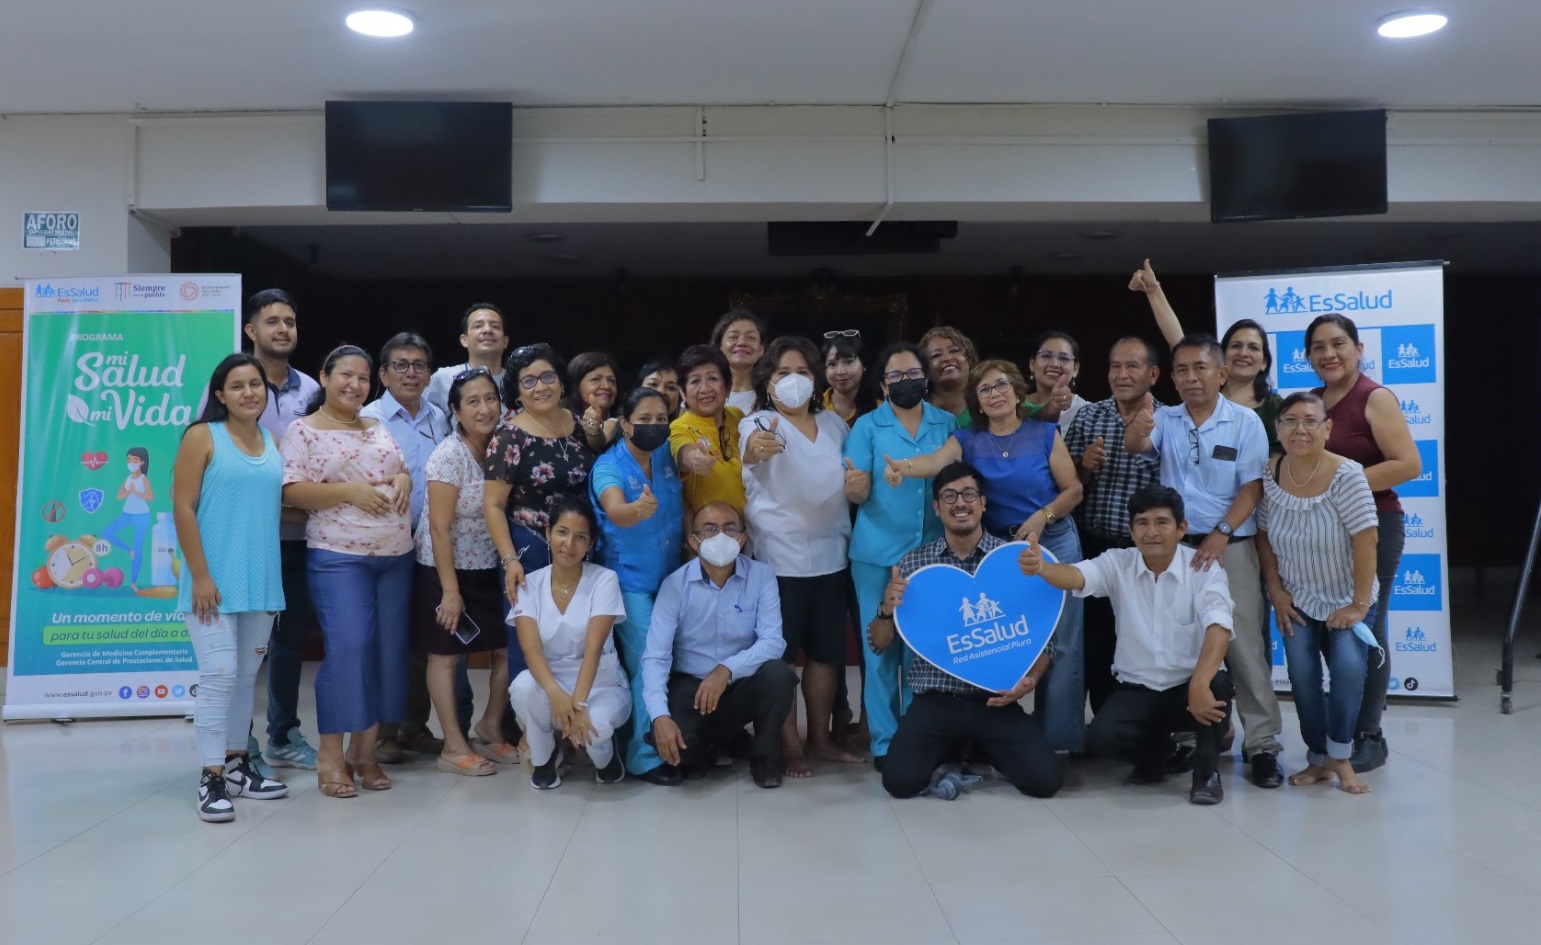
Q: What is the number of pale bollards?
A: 0